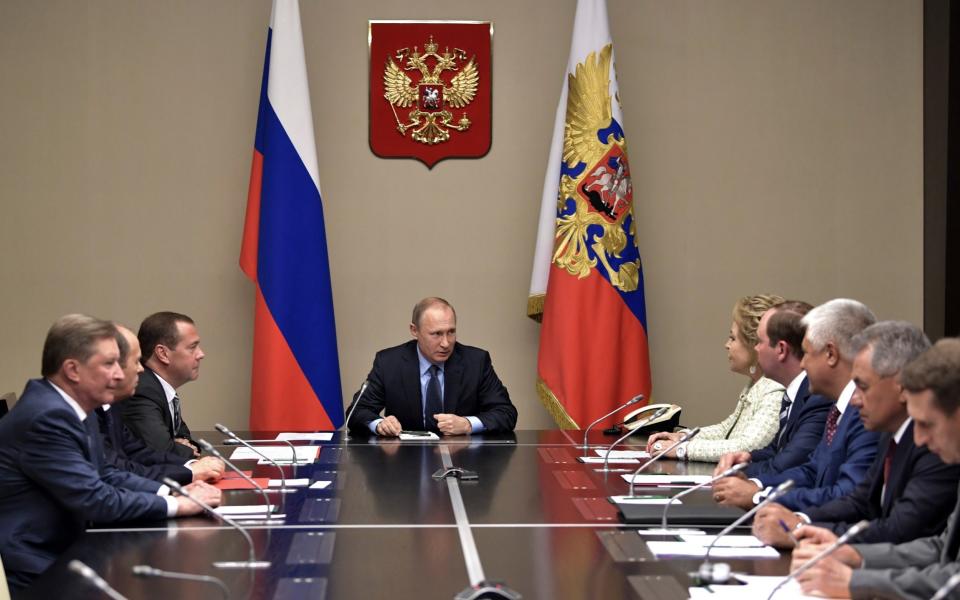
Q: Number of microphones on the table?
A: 14